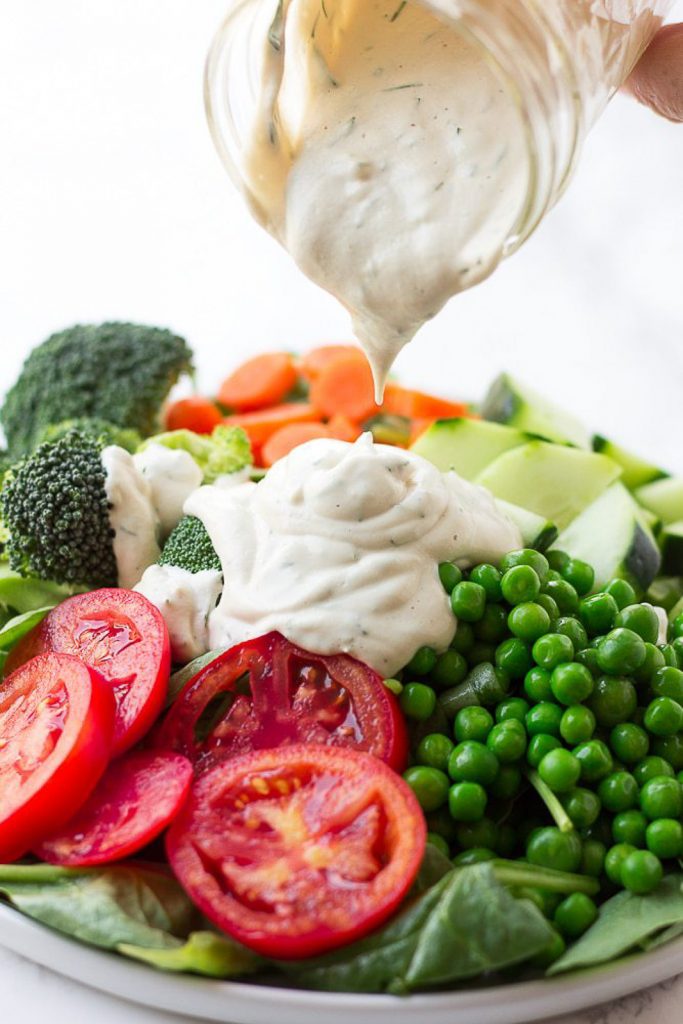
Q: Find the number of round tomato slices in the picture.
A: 5